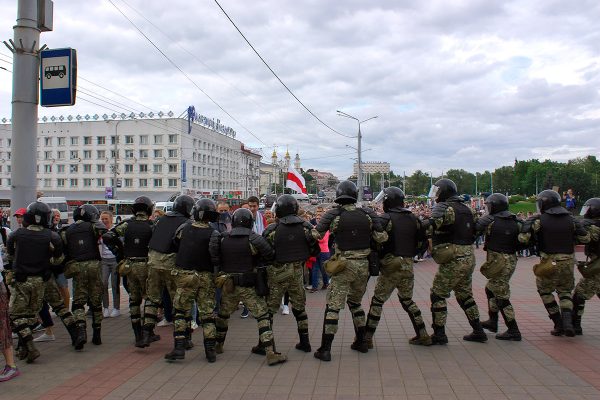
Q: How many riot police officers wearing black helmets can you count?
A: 13